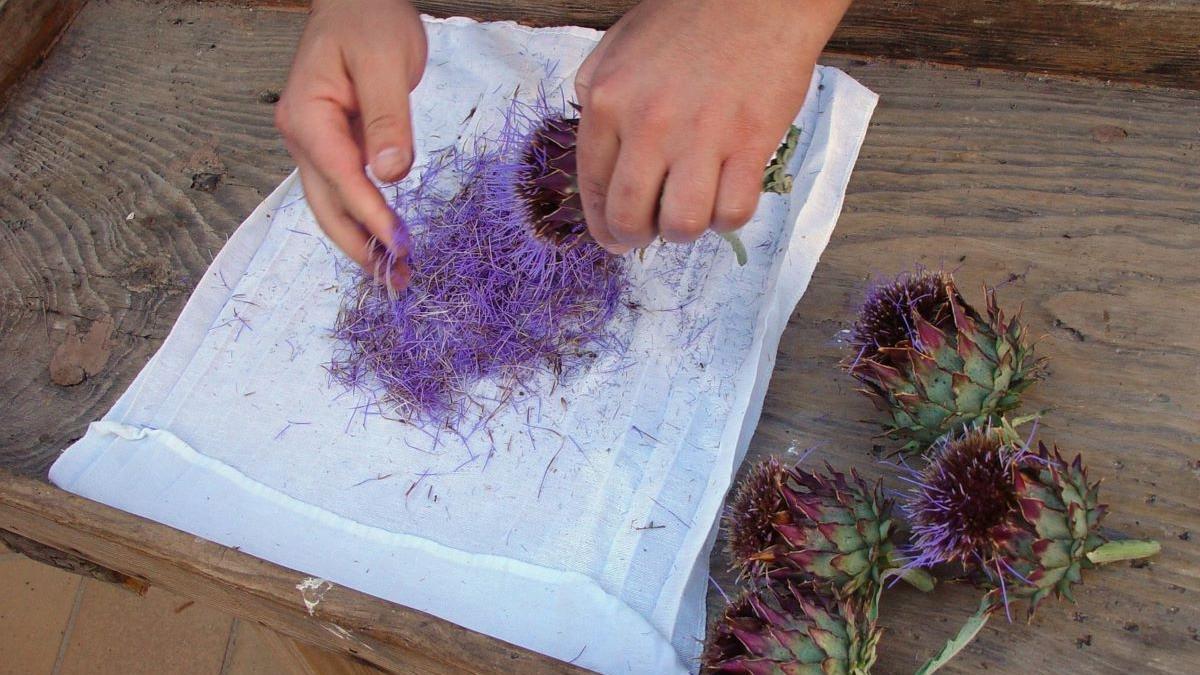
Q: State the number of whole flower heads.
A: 5